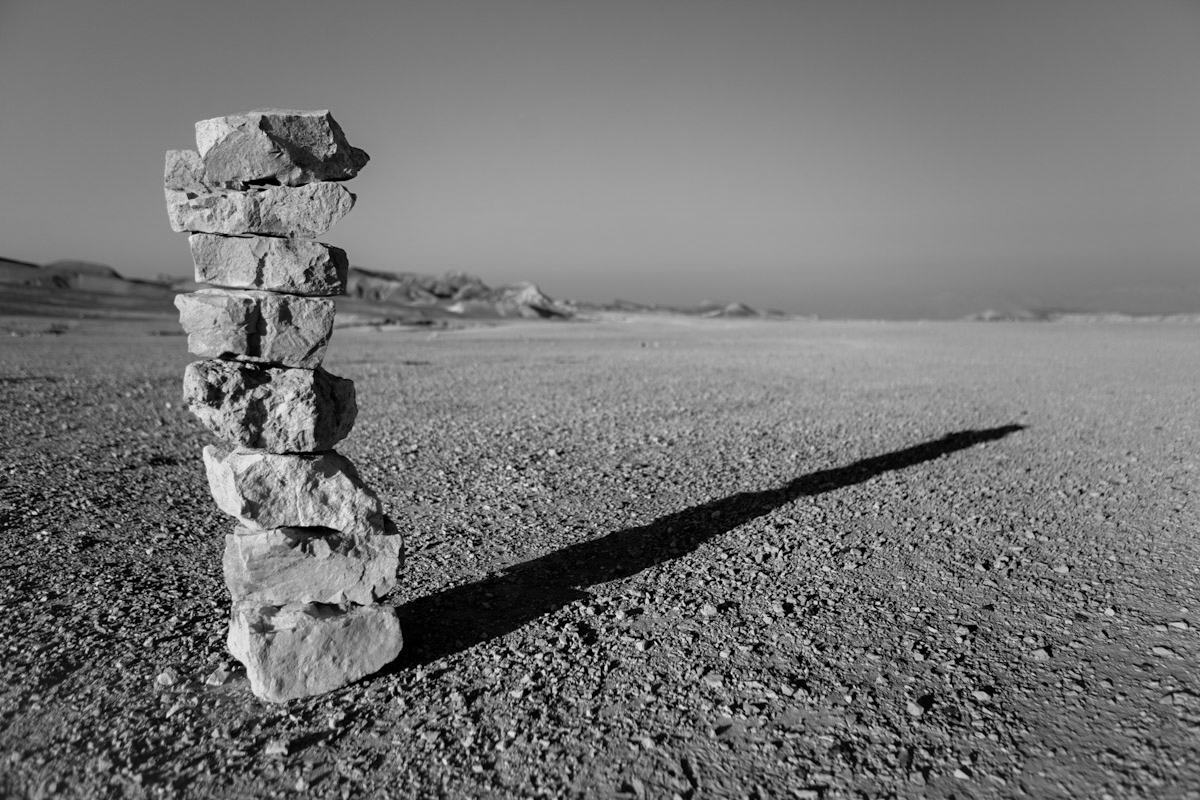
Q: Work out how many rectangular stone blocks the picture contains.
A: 8